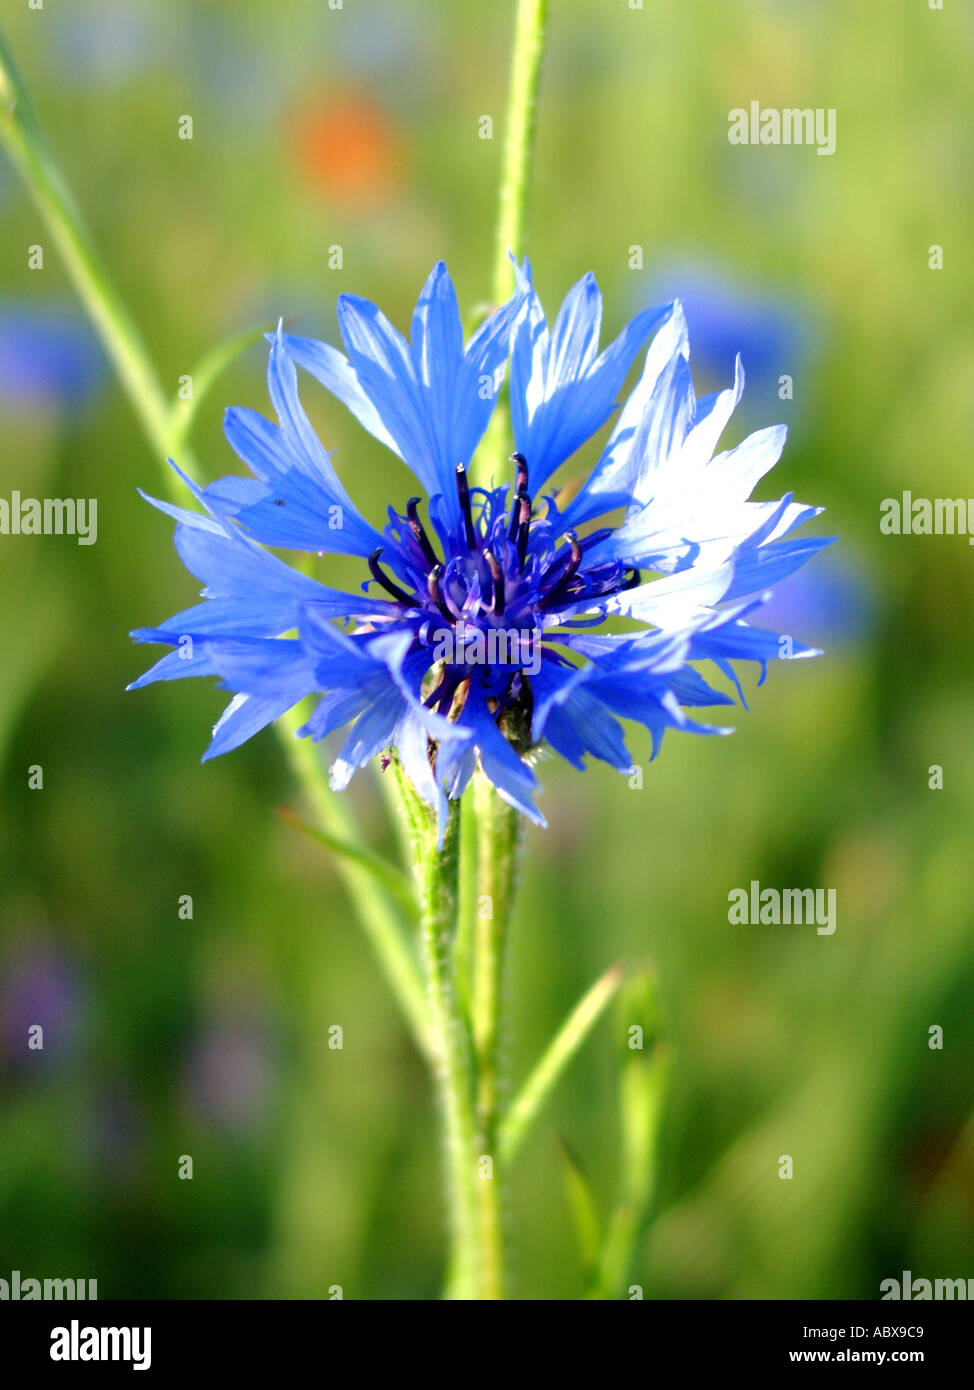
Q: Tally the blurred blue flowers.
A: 3